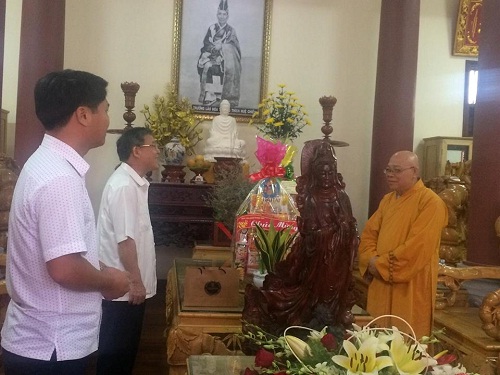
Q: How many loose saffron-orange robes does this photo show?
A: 1